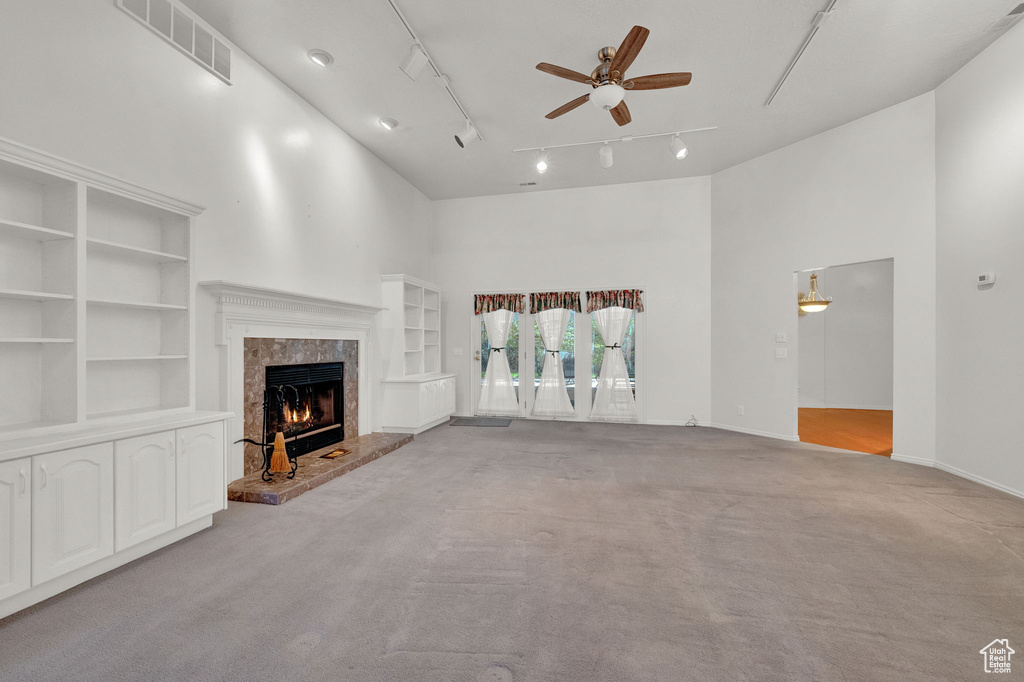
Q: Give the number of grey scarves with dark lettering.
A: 0